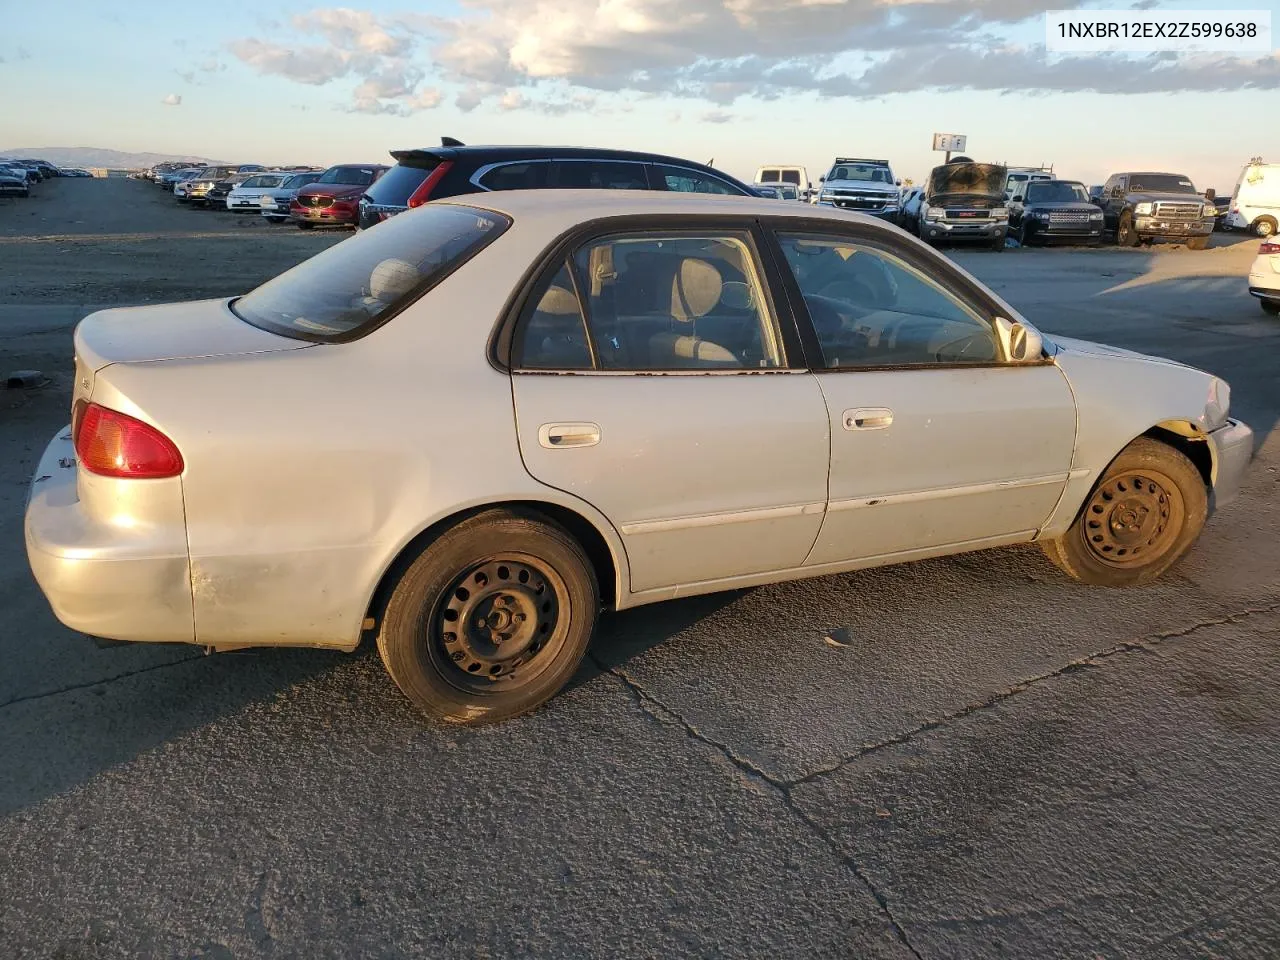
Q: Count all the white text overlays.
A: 1